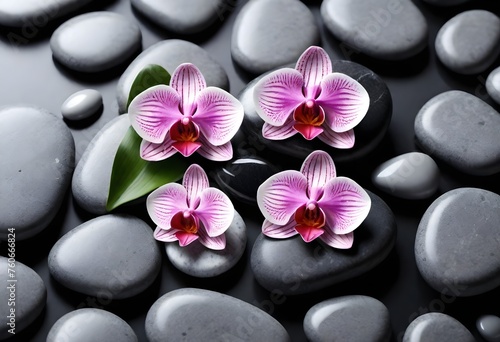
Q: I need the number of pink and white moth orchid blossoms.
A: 4